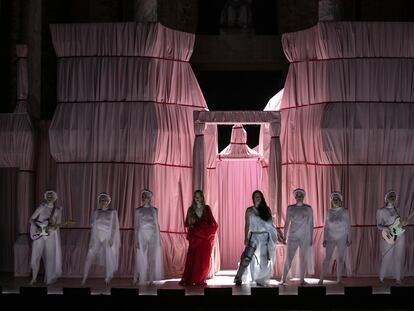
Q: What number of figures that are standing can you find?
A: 8